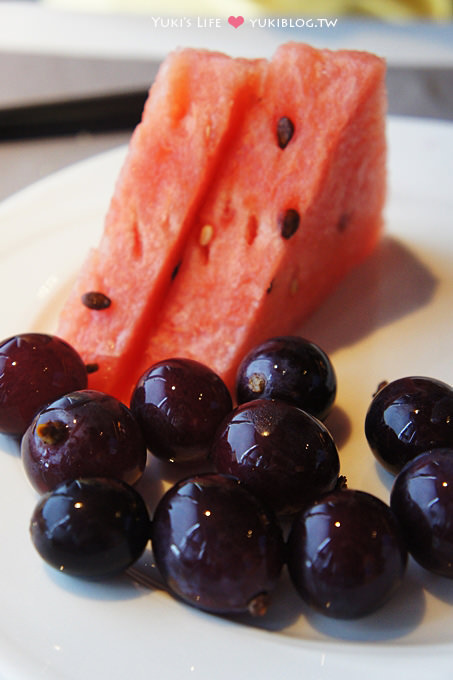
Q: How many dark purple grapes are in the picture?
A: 10